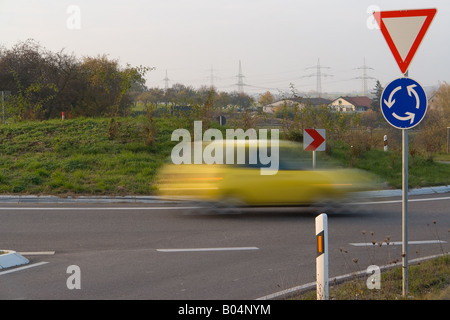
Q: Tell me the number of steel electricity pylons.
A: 5